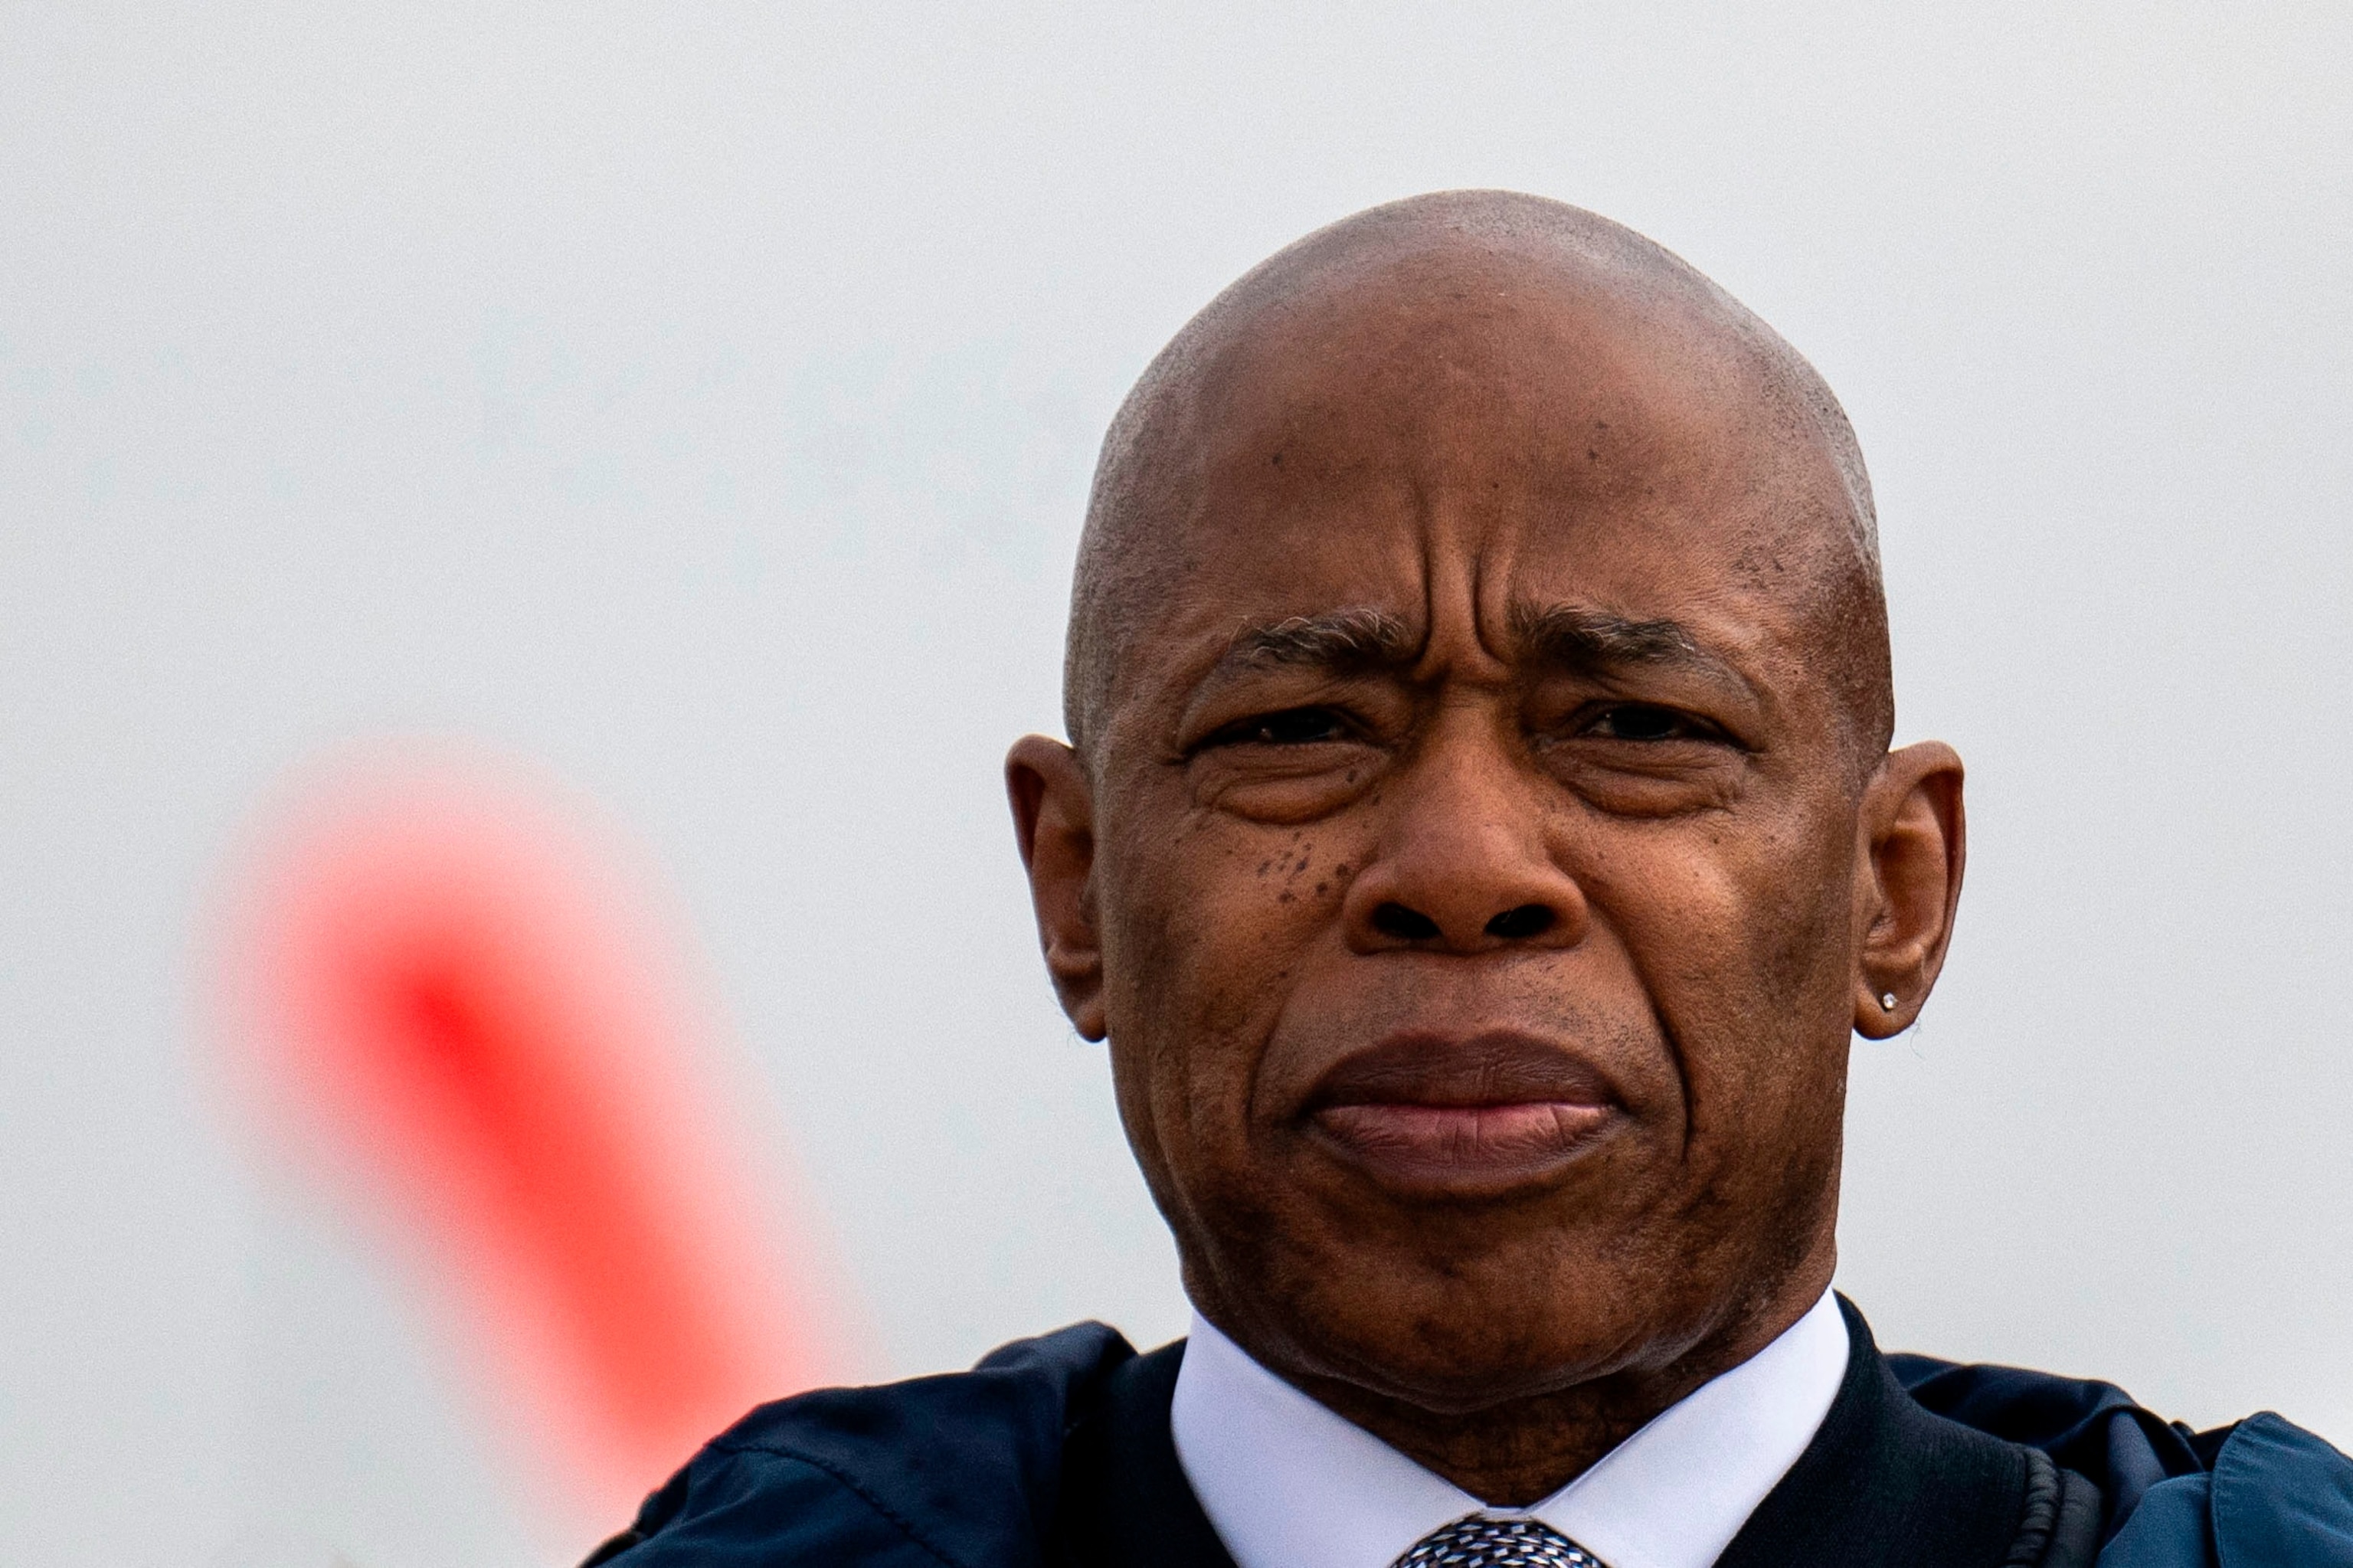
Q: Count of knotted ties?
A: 1